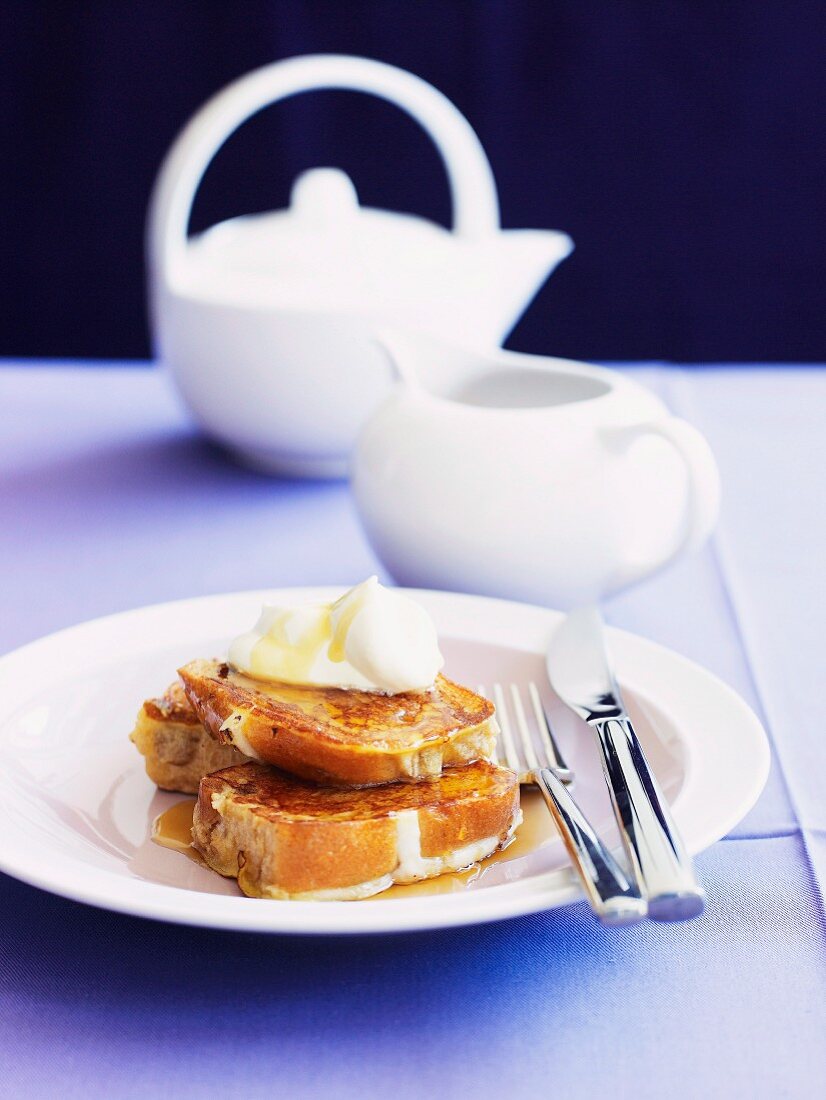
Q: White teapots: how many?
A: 1